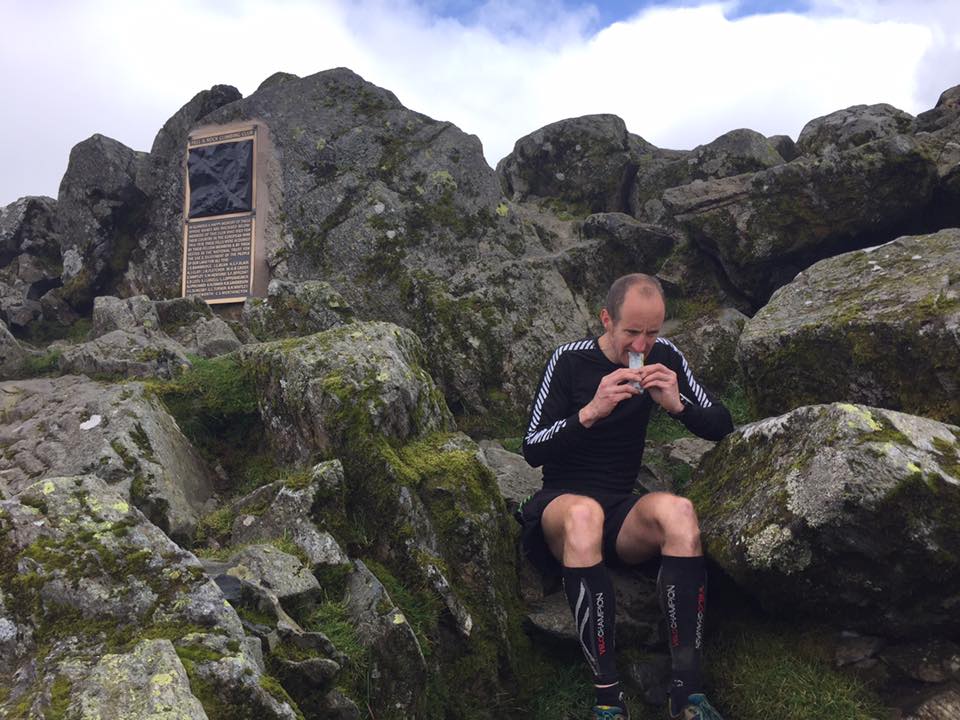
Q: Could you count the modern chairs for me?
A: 0